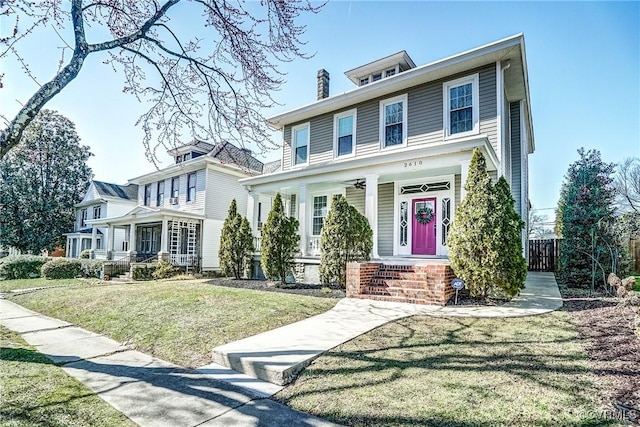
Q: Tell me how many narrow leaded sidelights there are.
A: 2